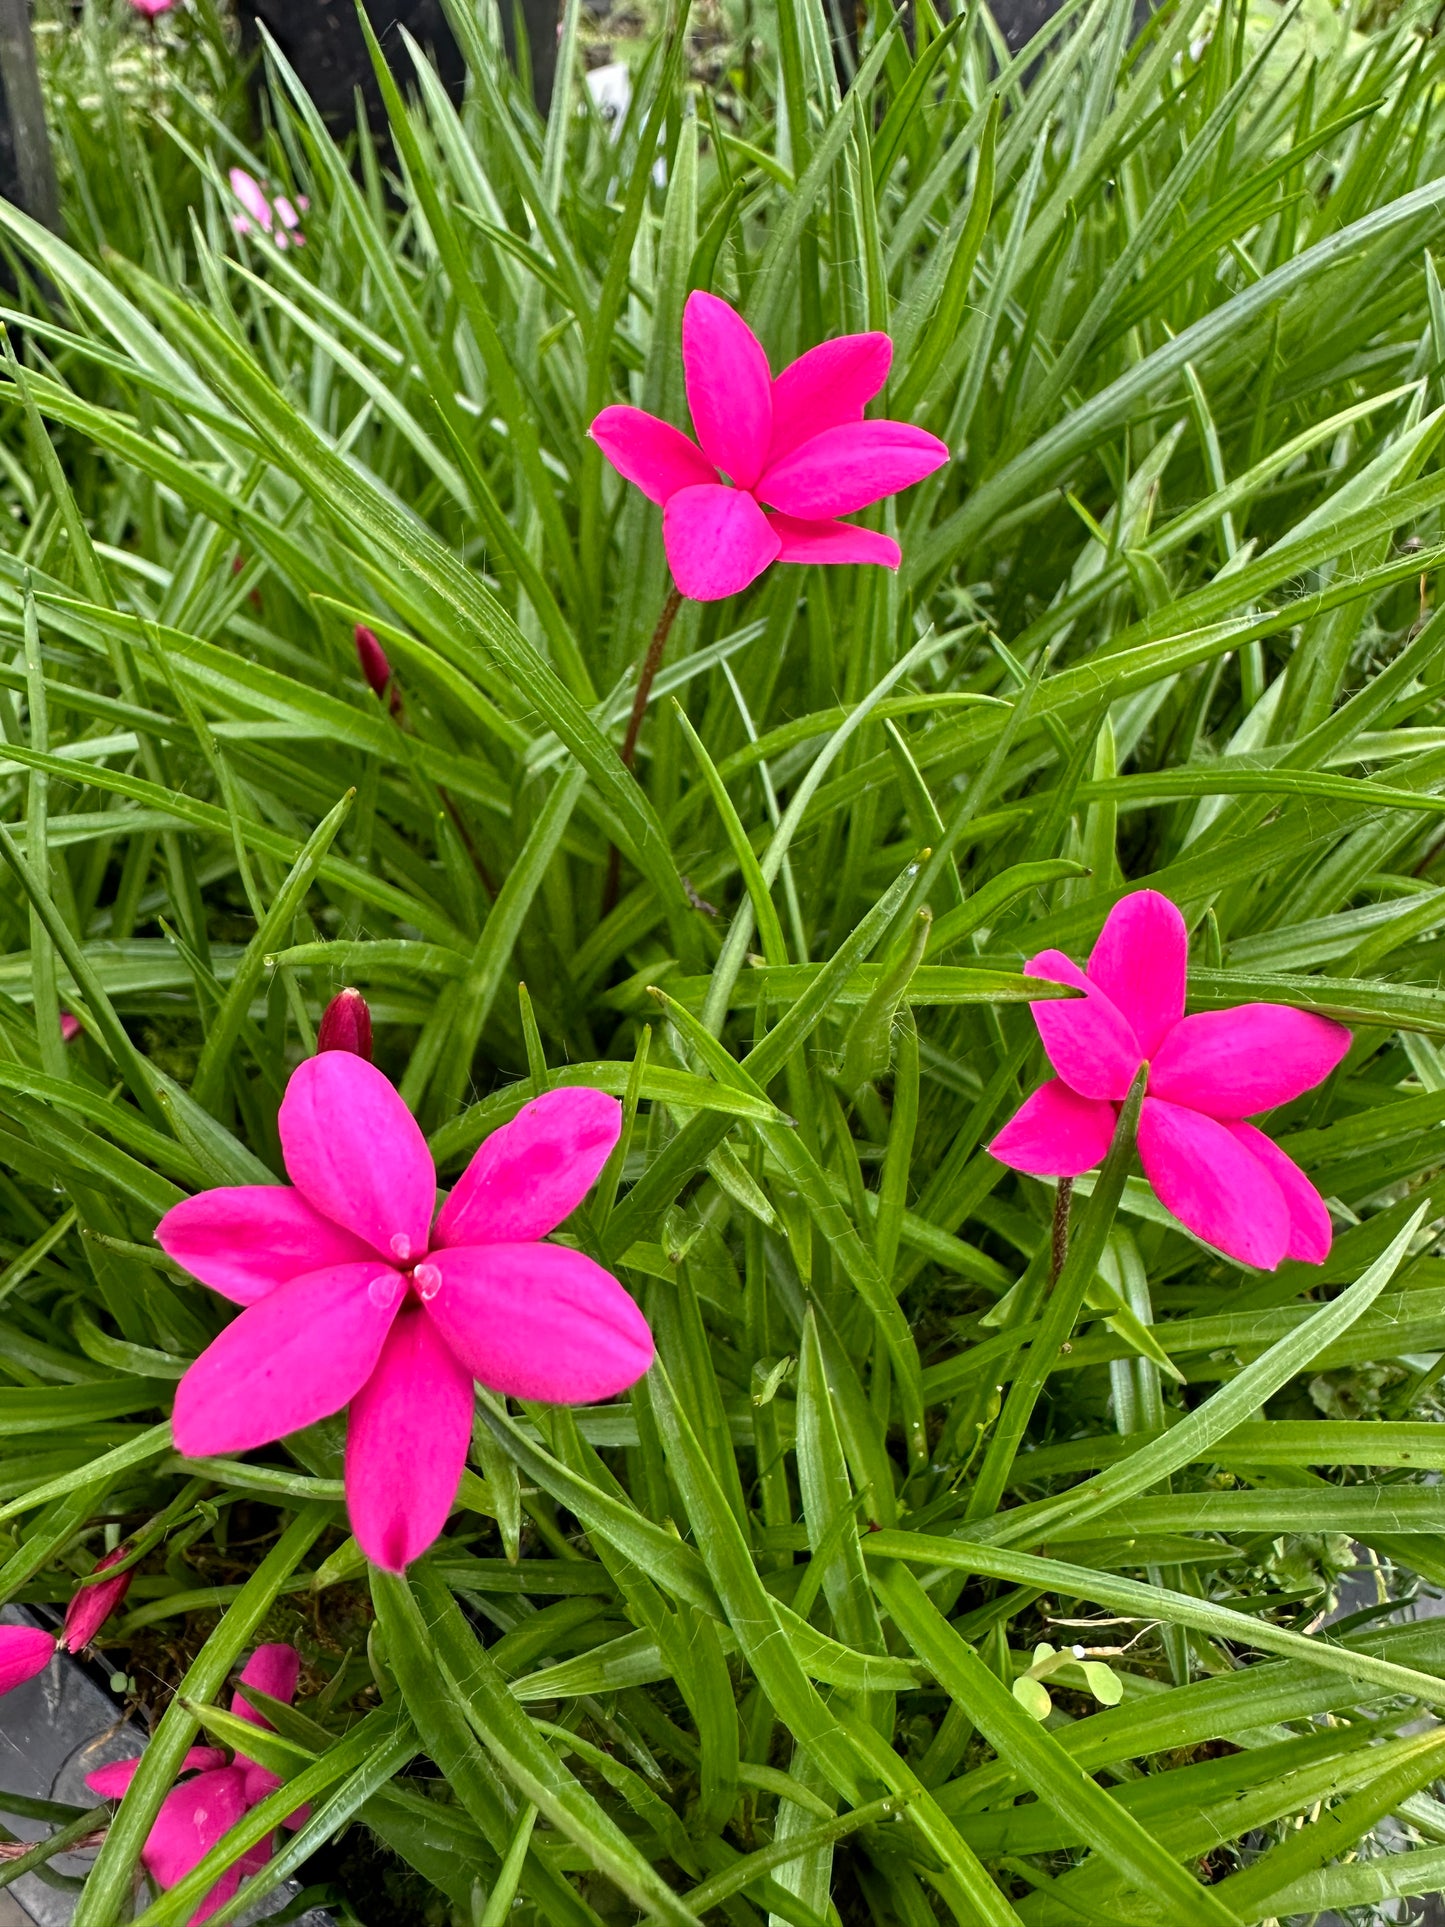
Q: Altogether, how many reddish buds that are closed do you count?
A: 3